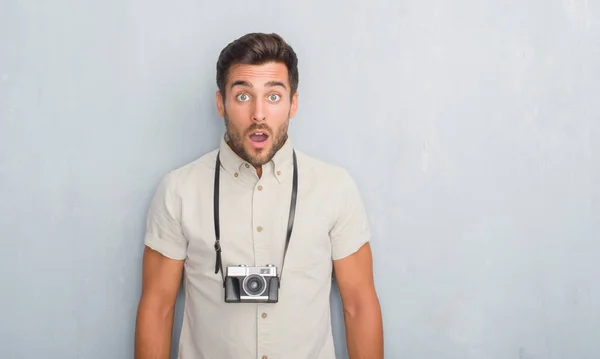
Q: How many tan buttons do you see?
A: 7